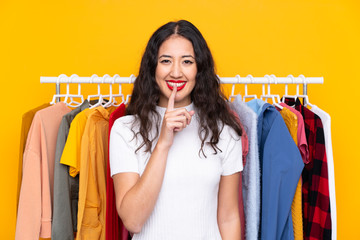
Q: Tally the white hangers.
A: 12